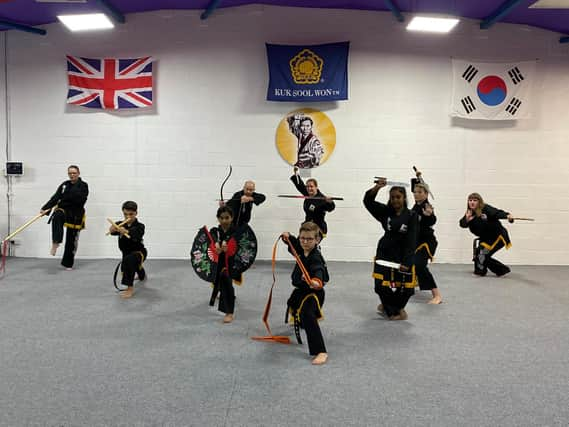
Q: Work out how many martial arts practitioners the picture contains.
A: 9